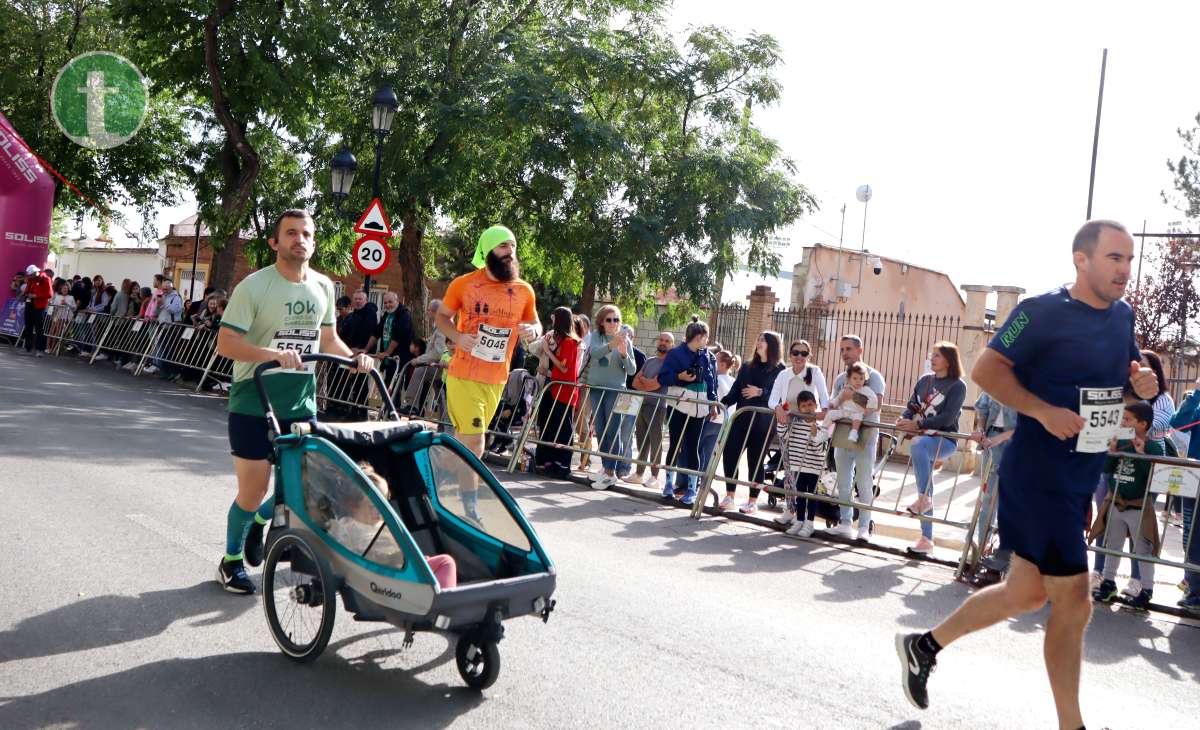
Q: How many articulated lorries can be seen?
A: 0